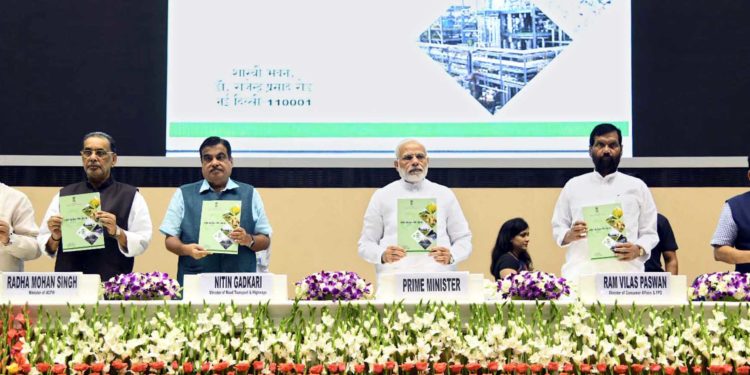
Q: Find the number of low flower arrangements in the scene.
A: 4